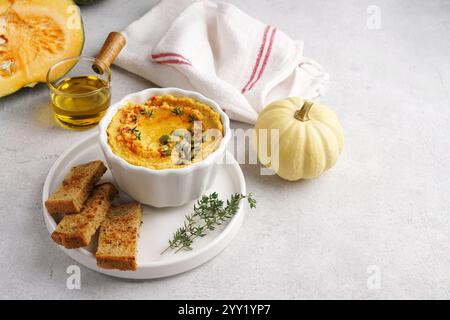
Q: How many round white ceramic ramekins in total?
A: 1